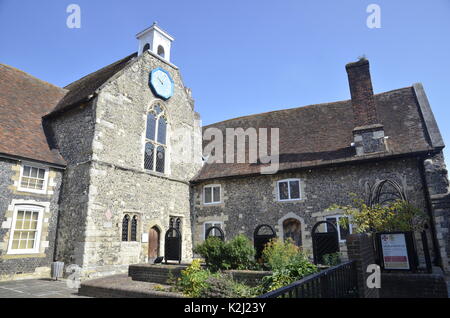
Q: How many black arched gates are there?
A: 4